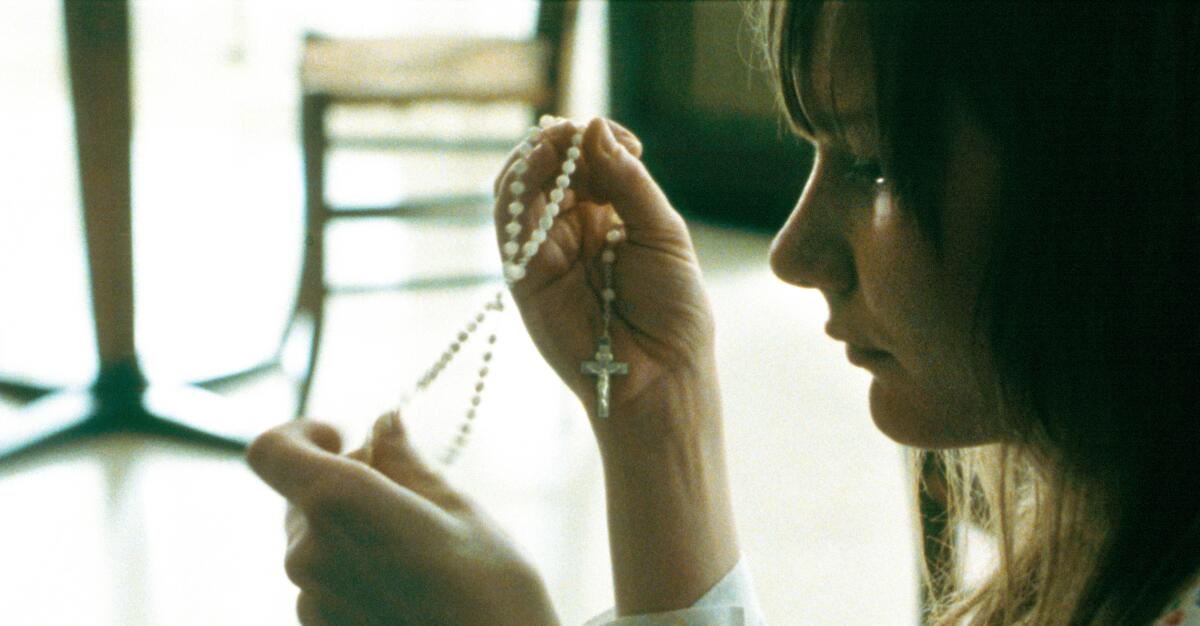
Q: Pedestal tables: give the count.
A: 1